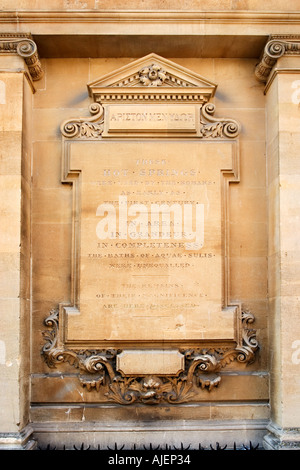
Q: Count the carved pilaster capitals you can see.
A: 2